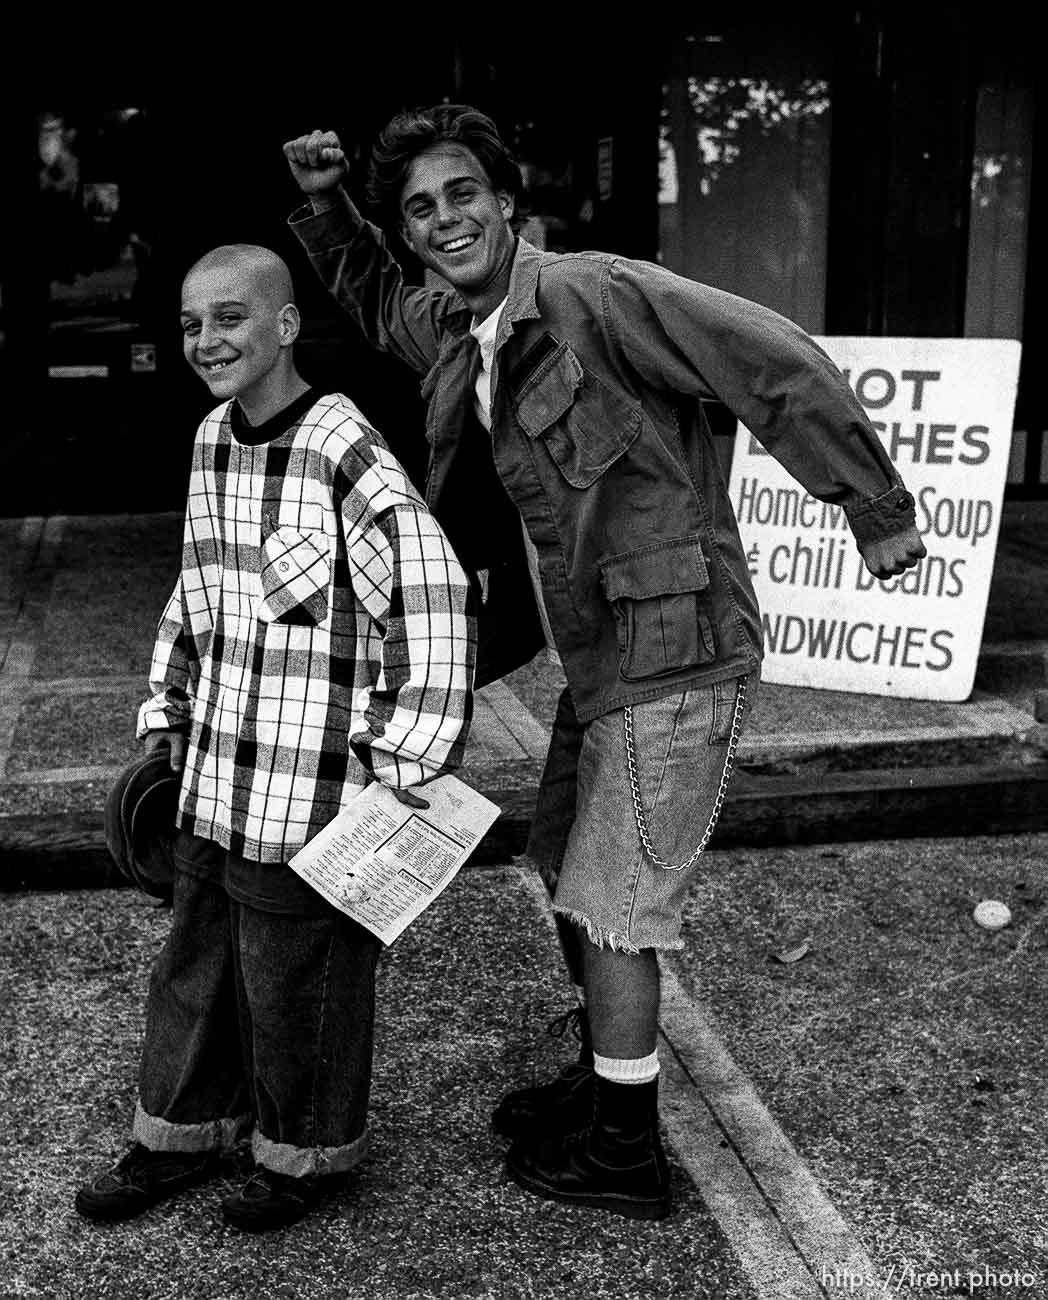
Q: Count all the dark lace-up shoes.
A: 4